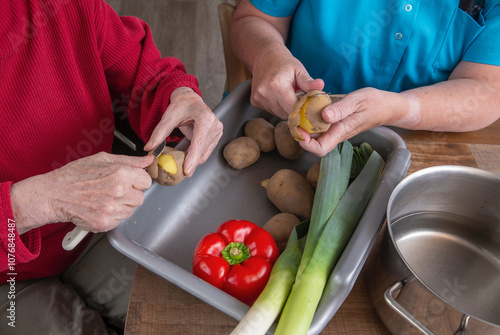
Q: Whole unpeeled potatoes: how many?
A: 6